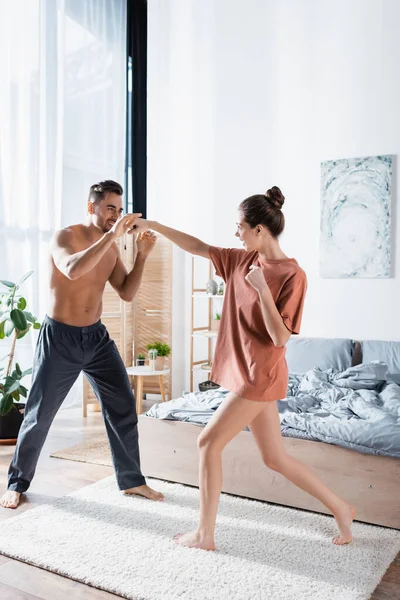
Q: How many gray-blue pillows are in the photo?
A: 2